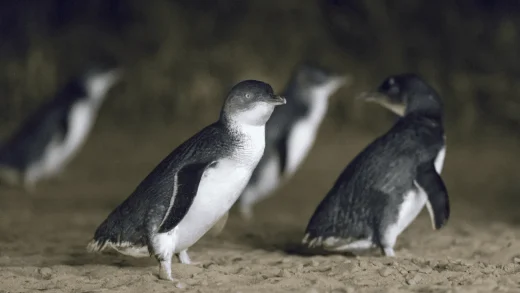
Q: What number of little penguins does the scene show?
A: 4